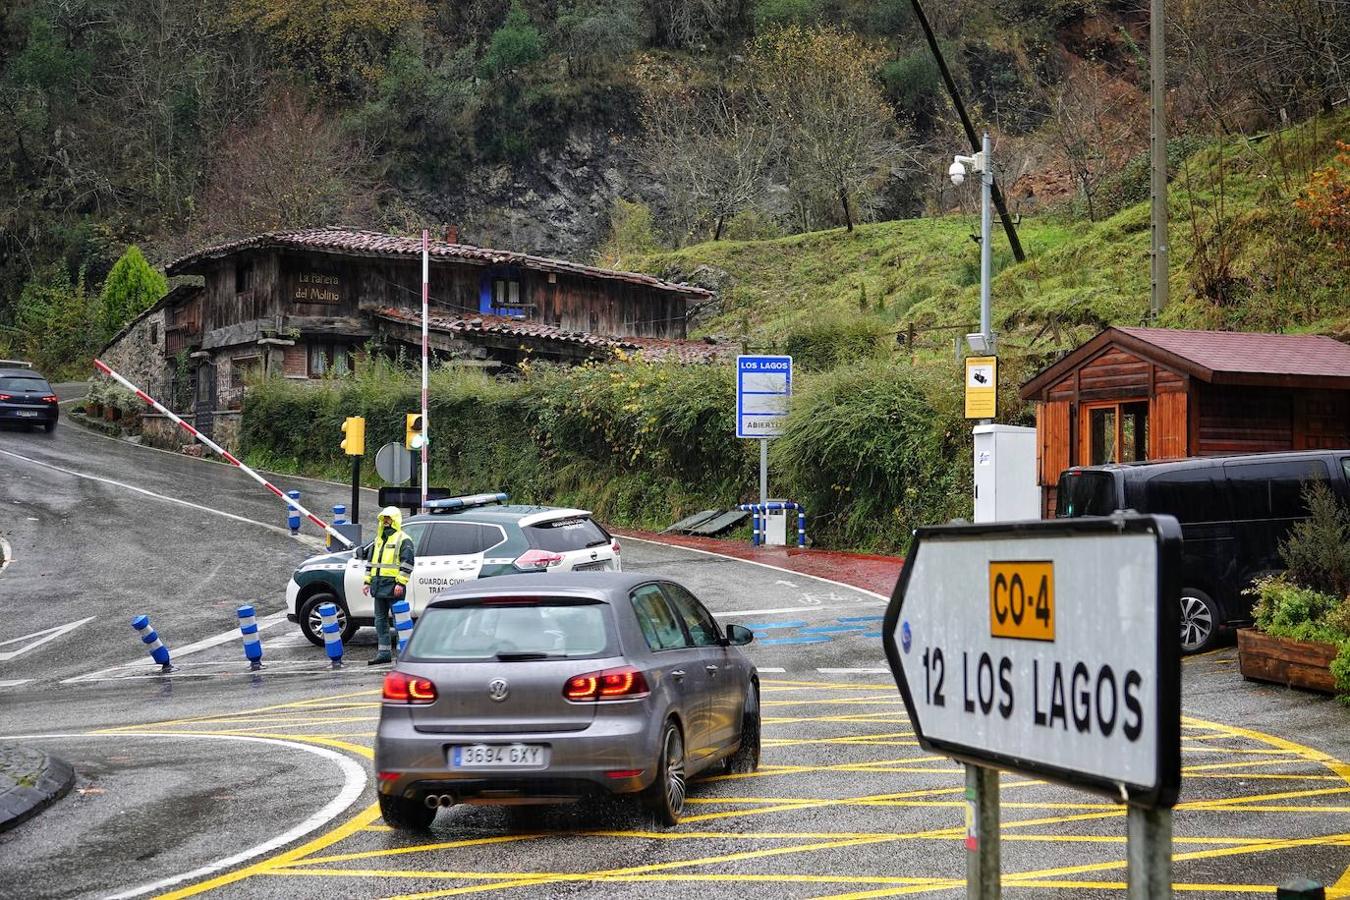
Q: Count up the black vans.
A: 1